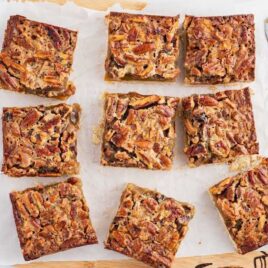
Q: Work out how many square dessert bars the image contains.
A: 9